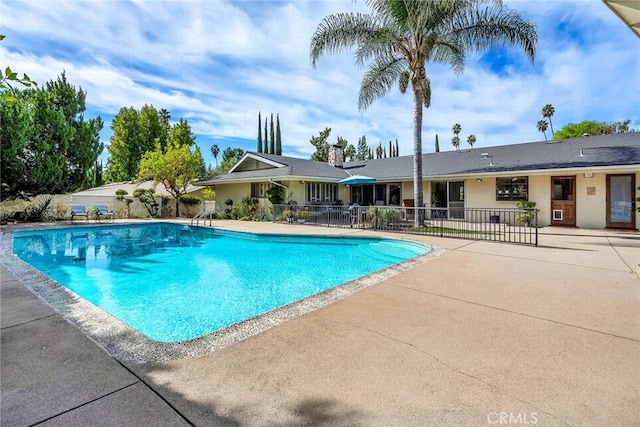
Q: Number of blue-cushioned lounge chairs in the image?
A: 2